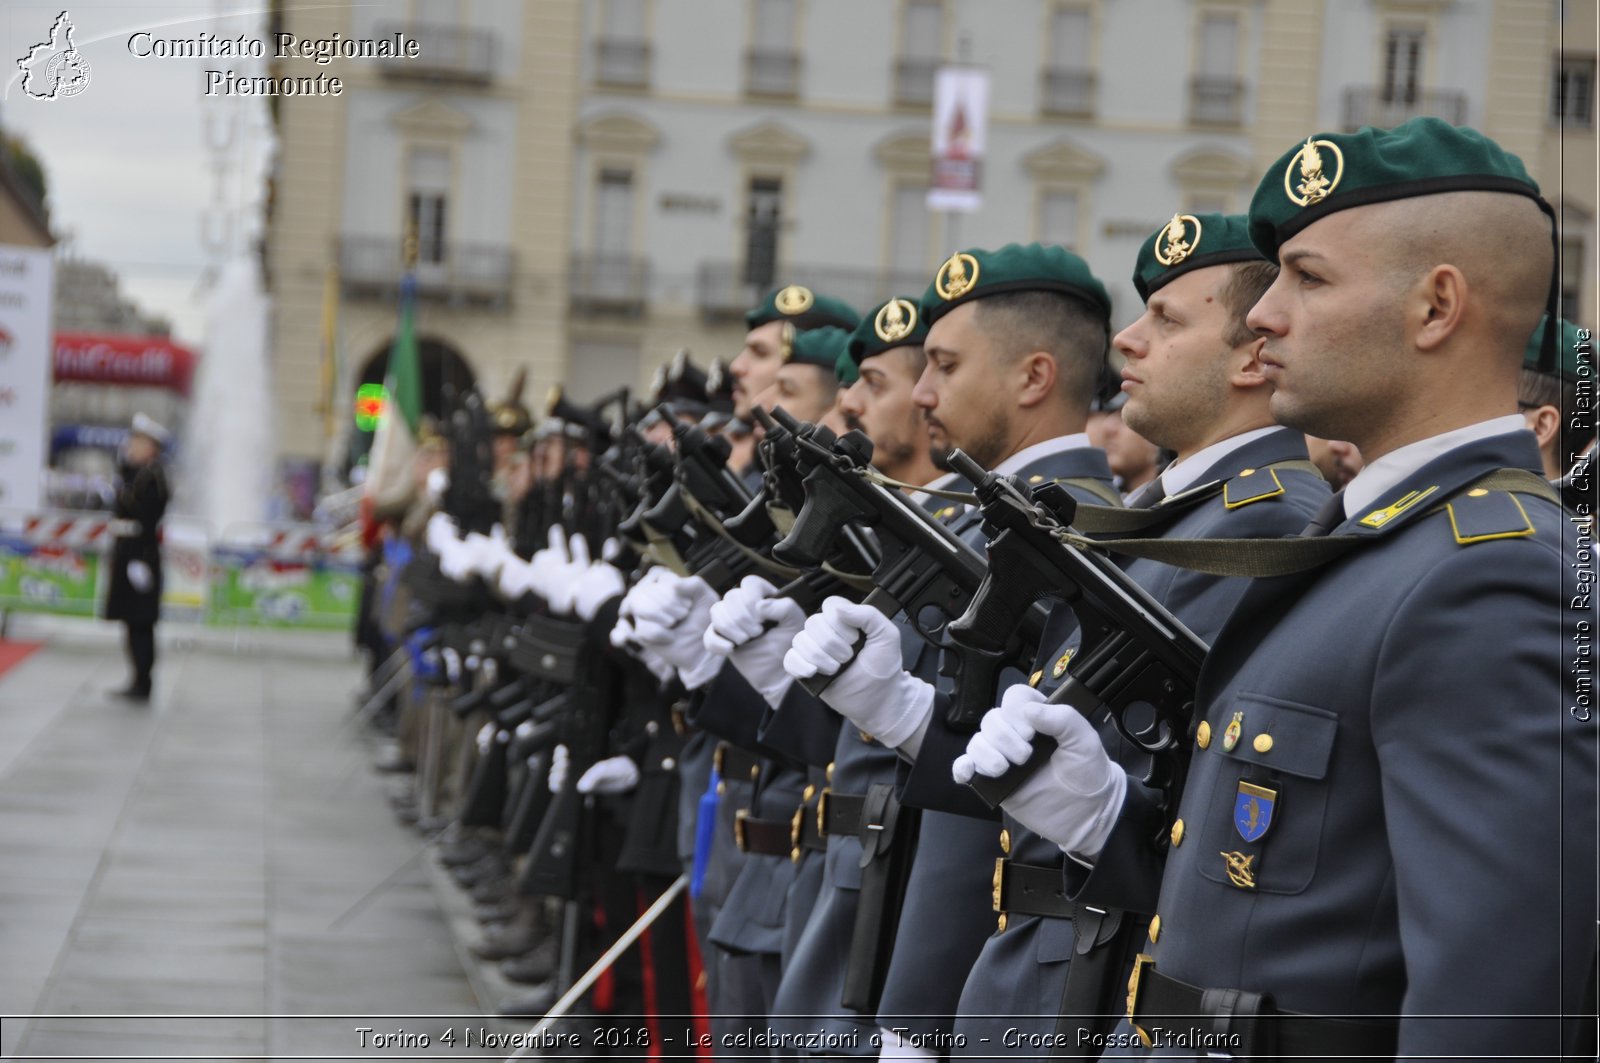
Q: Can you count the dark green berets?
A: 8